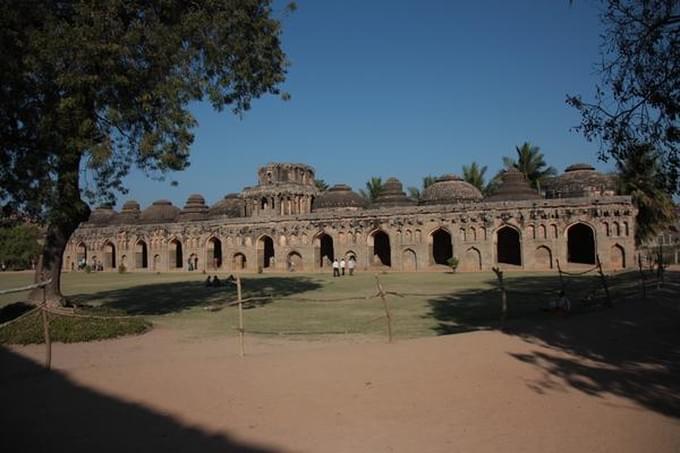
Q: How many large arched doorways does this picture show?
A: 11